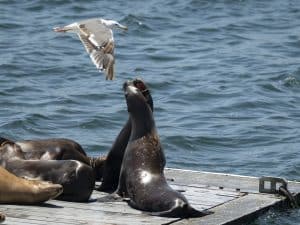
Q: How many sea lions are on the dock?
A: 5